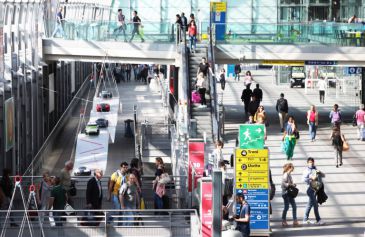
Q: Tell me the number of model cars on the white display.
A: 5